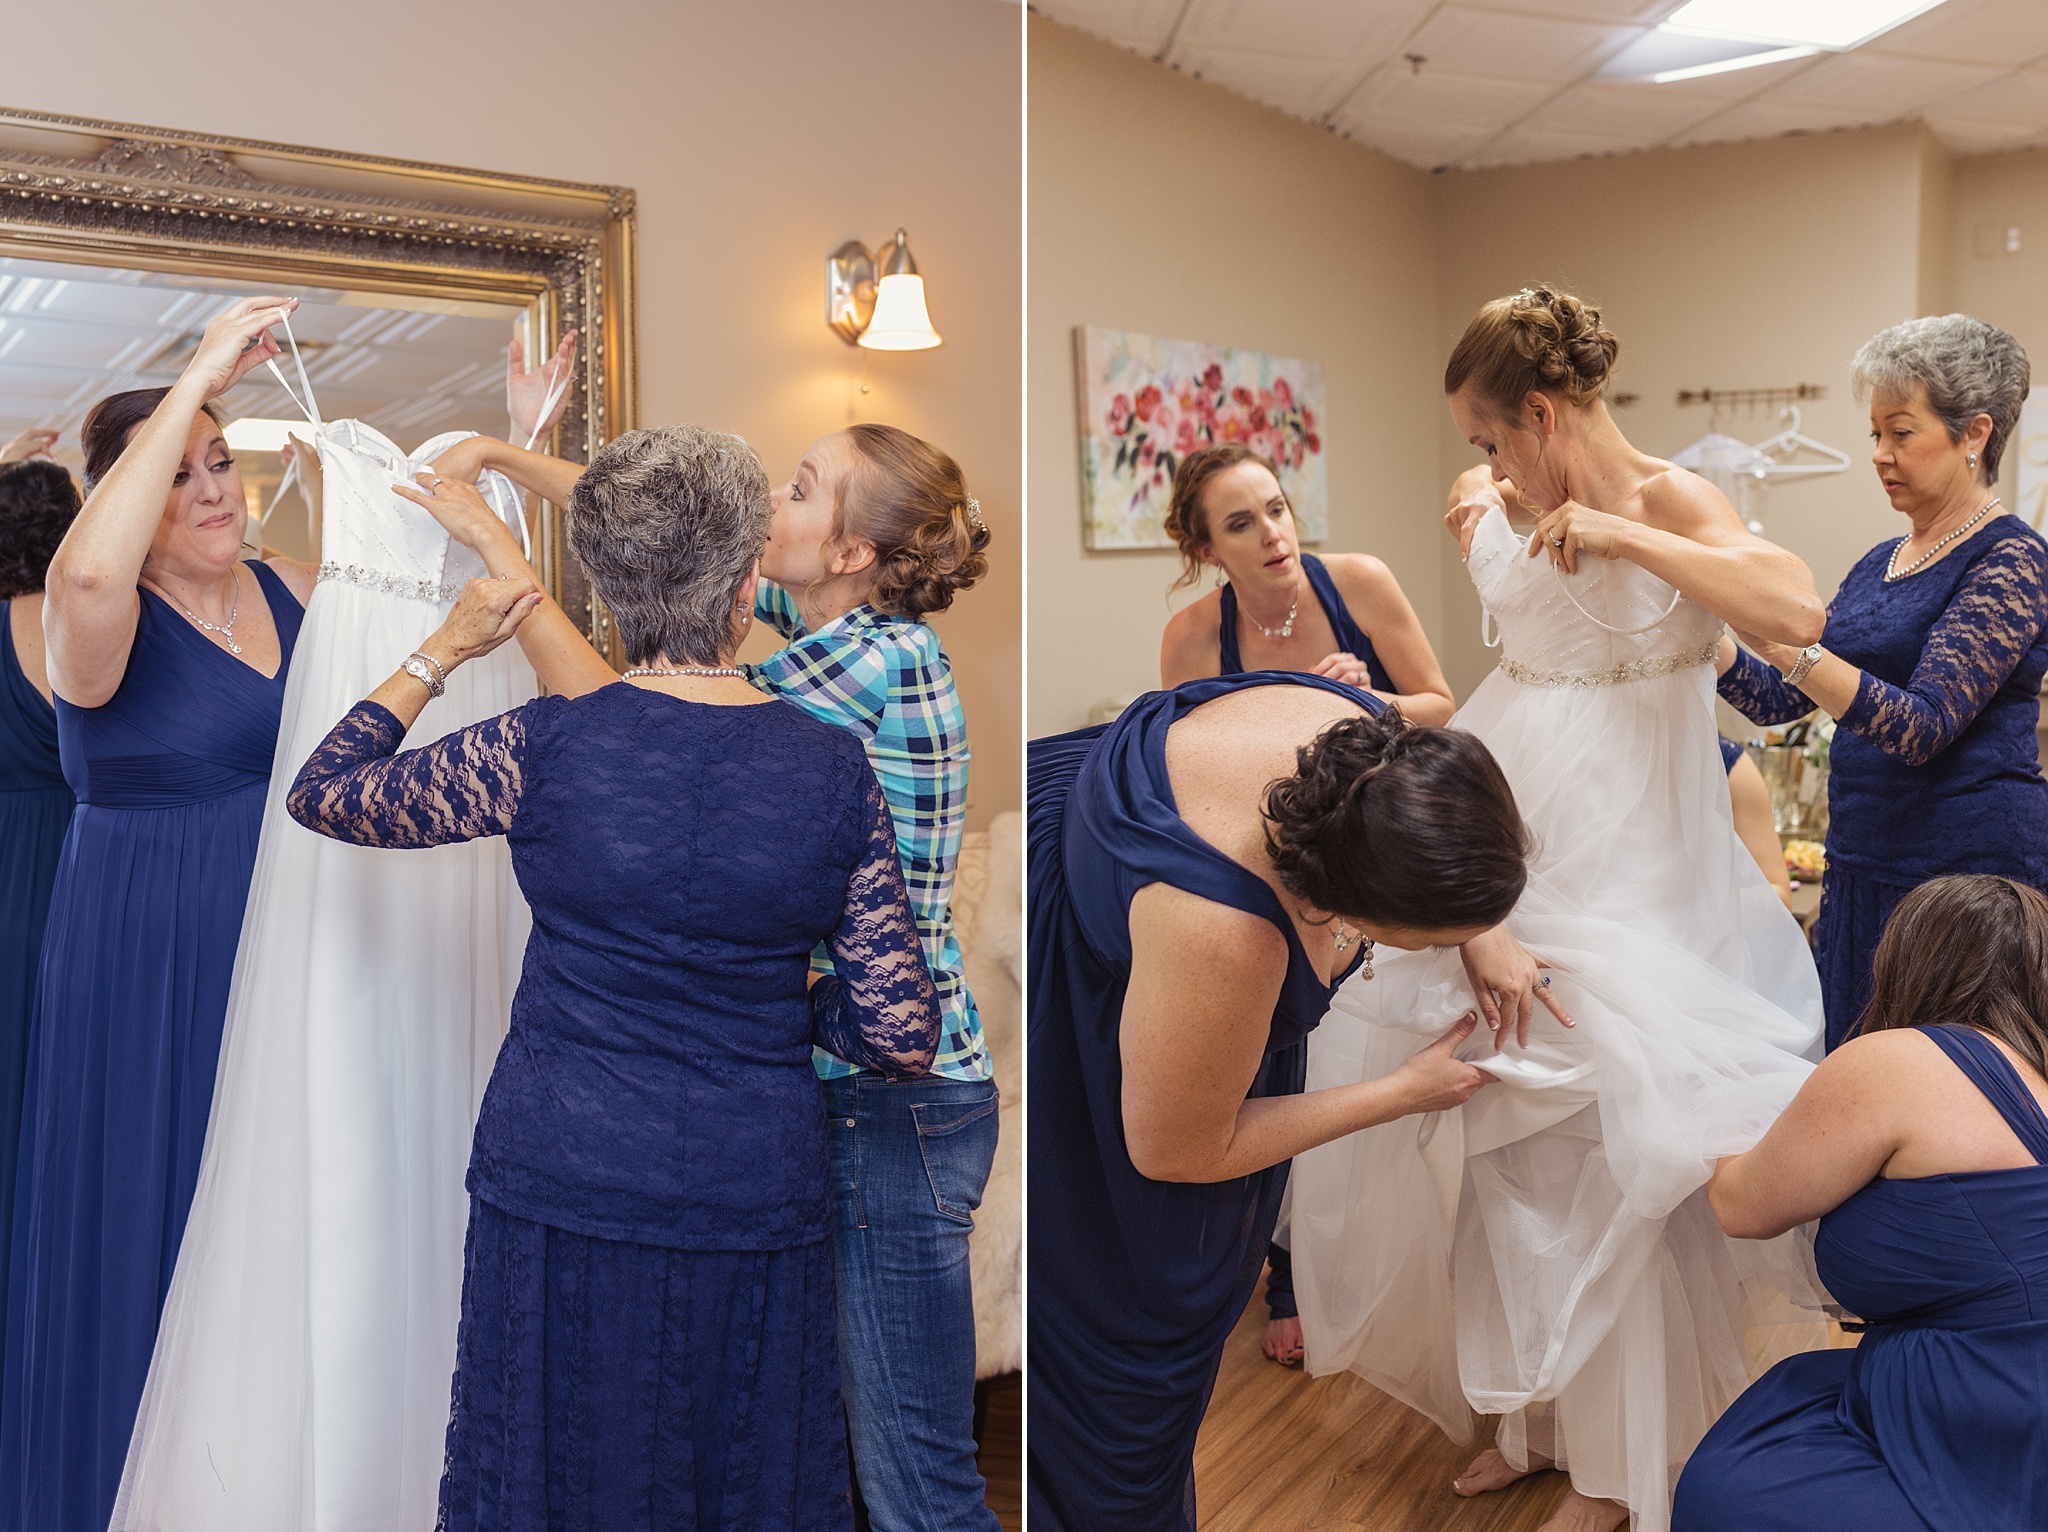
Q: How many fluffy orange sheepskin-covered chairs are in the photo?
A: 0